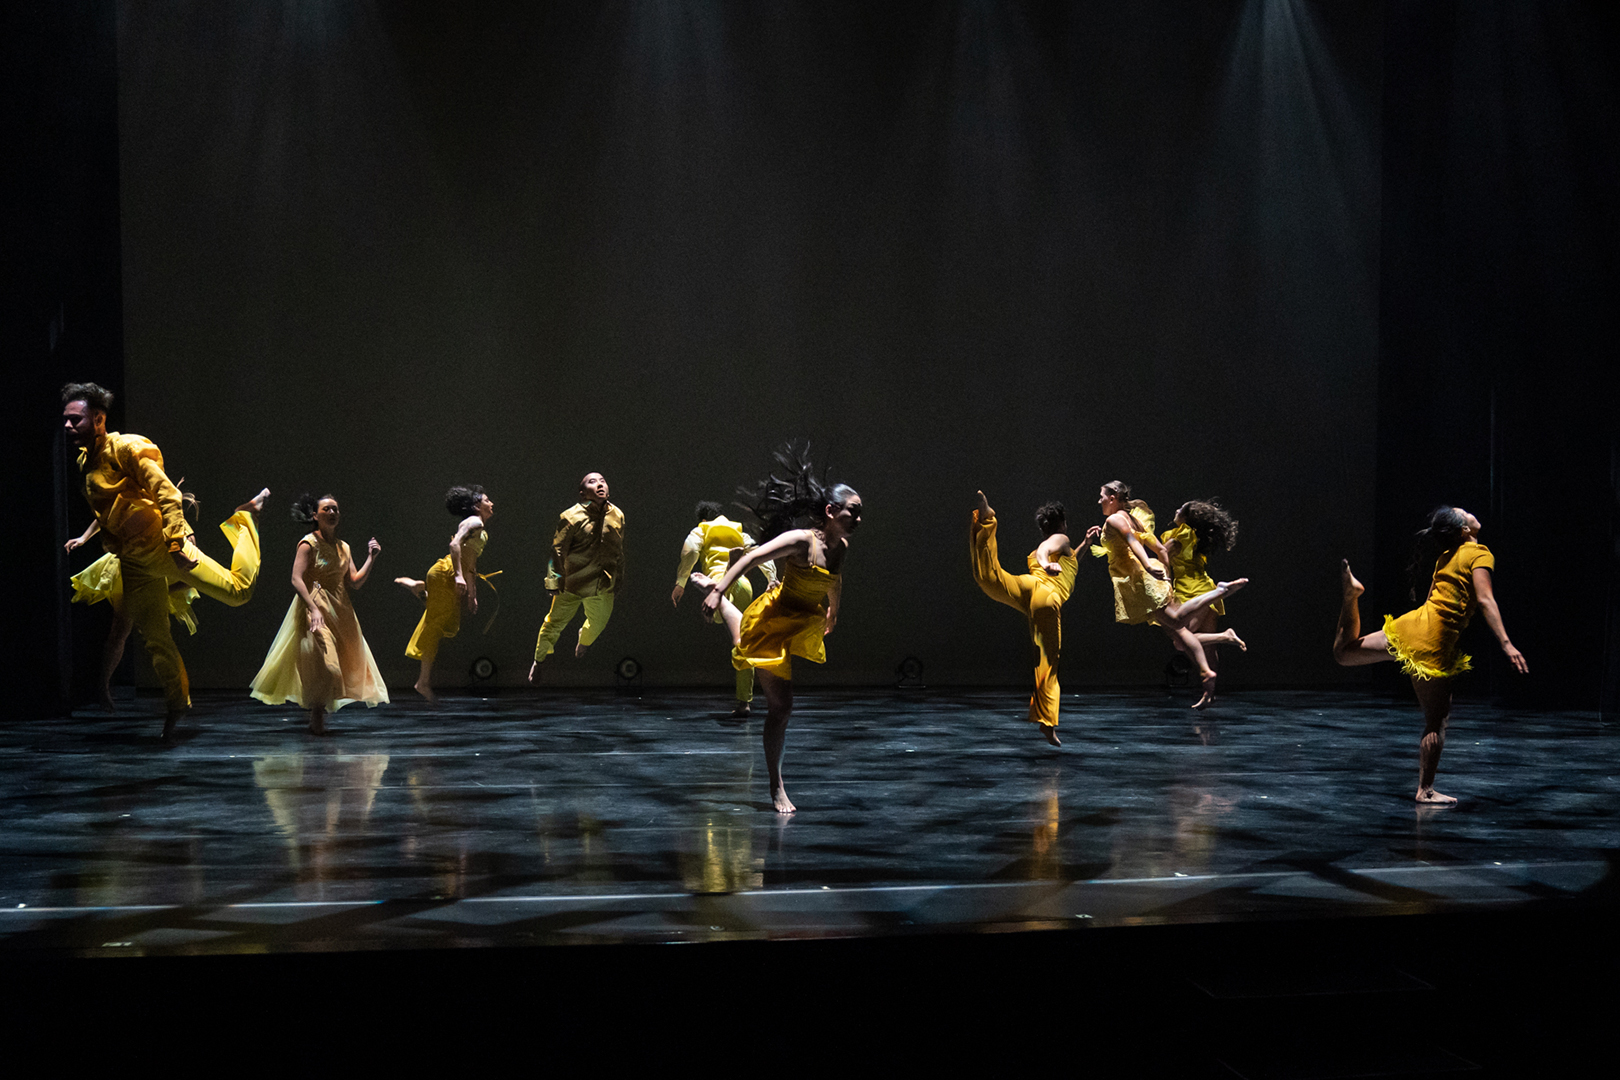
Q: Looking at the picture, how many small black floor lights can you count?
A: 4